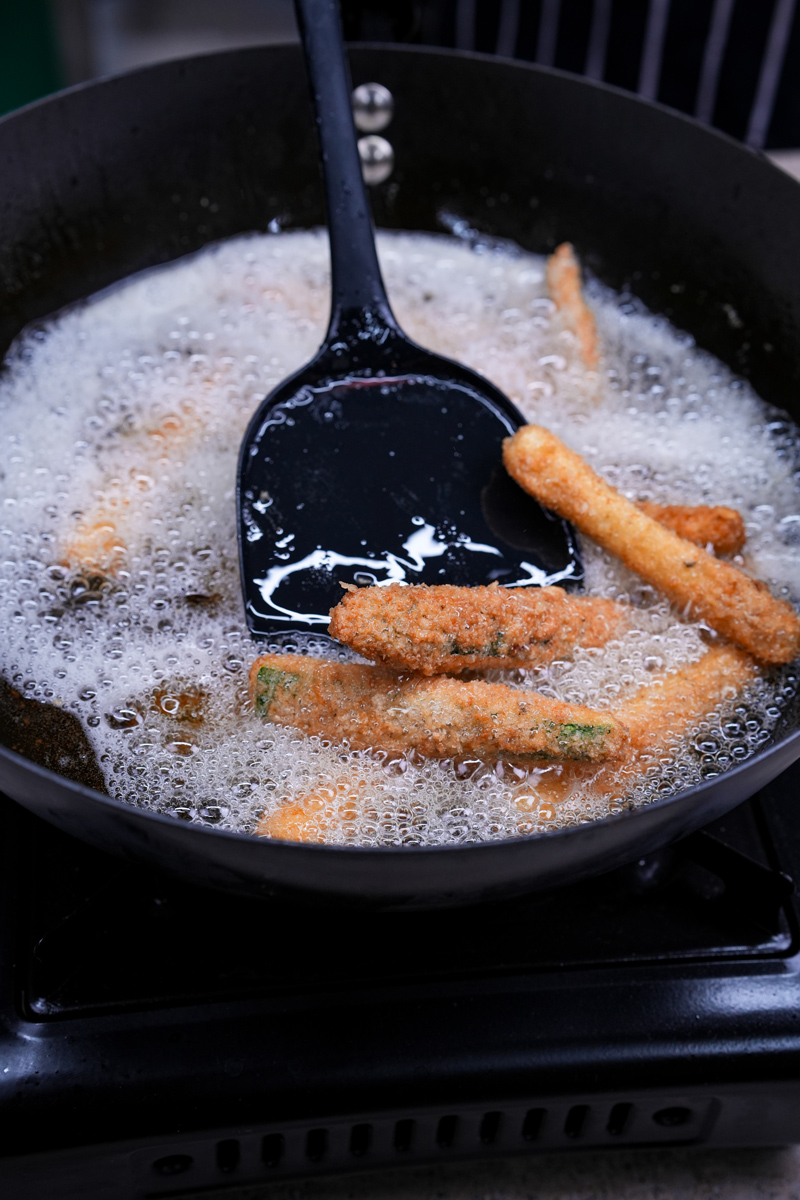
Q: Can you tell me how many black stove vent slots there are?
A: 10